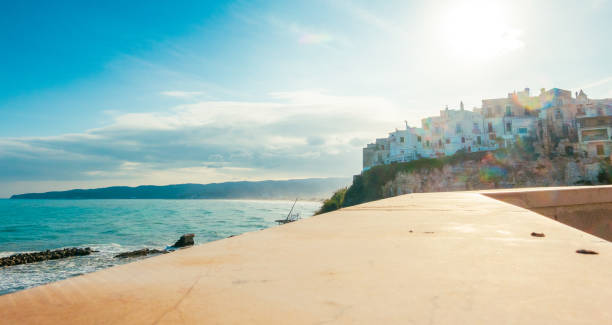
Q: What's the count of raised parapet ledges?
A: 1